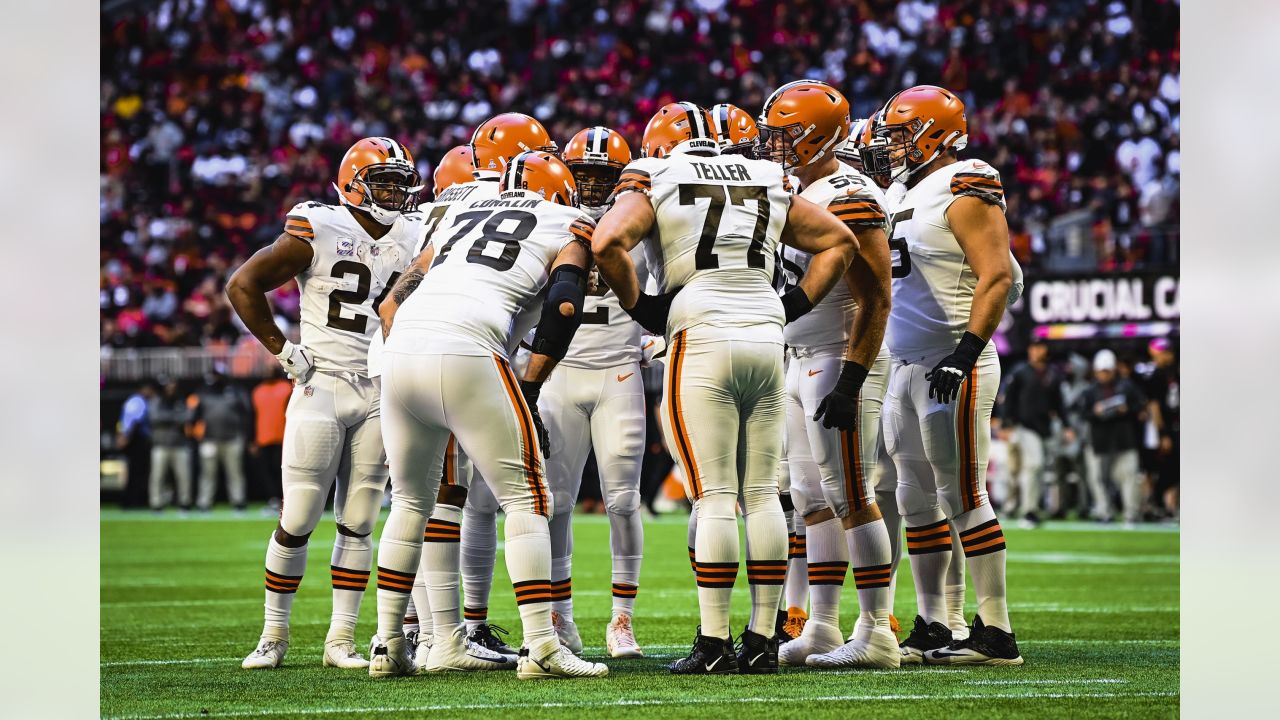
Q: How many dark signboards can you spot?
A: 1